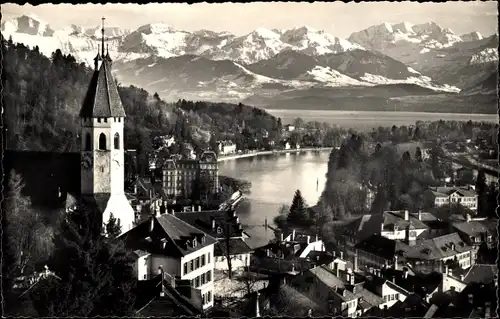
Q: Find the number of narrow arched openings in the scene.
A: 3